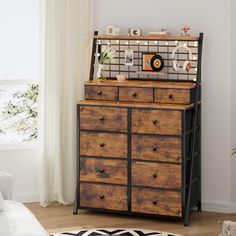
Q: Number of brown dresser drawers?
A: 11